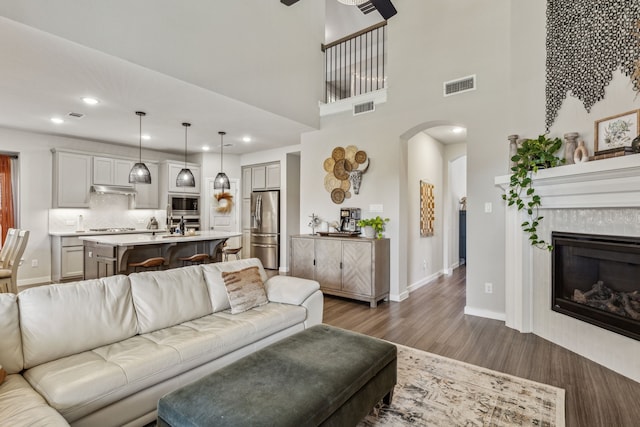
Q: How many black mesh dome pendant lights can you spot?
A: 3